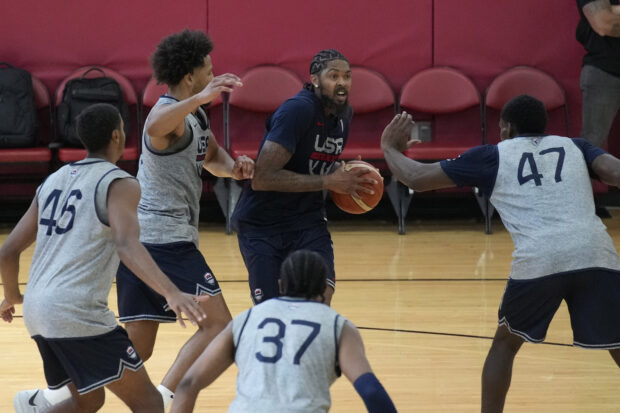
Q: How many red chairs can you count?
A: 7